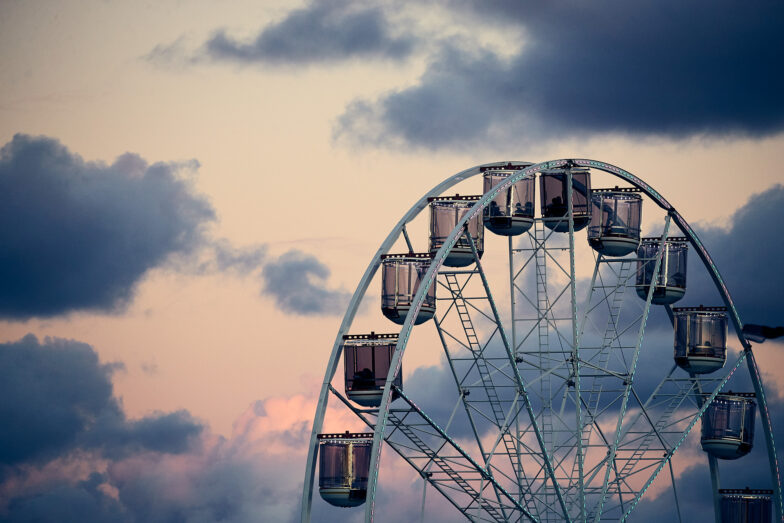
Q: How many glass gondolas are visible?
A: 11